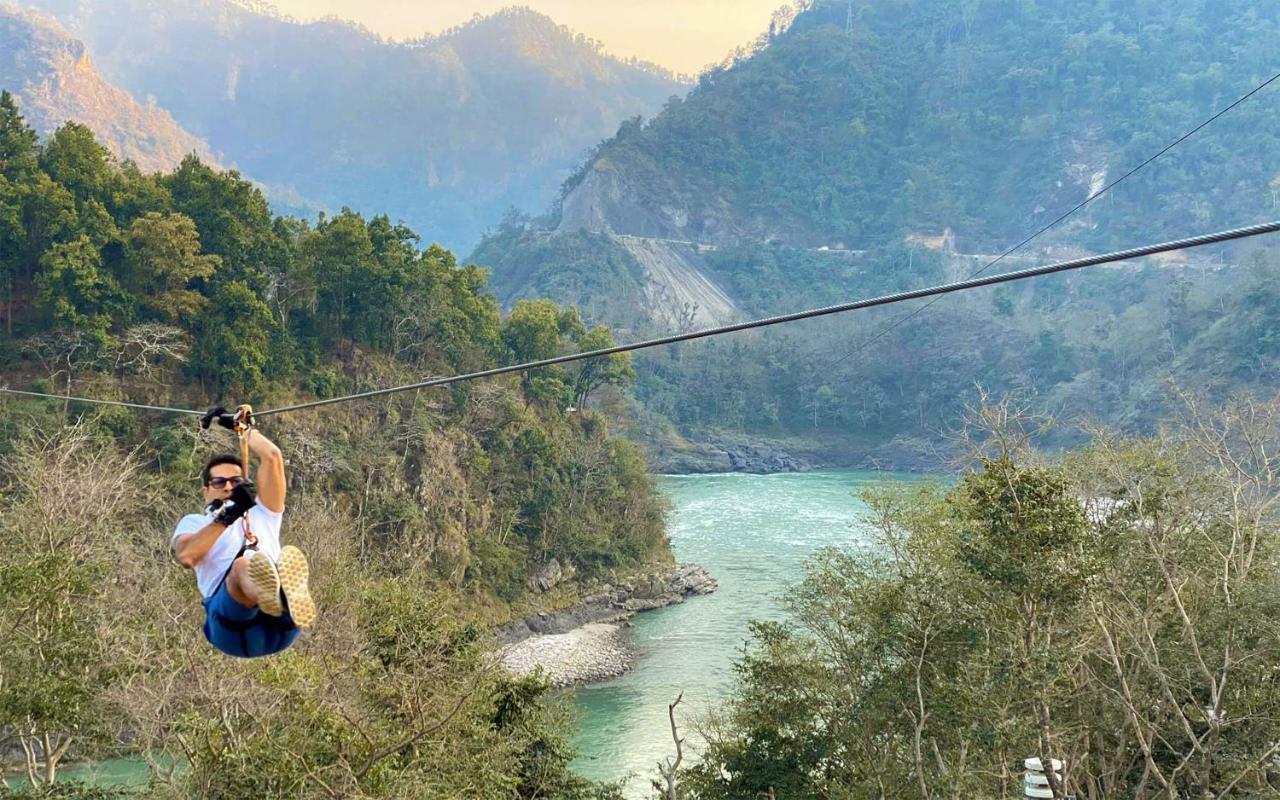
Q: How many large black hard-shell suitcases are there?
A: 0